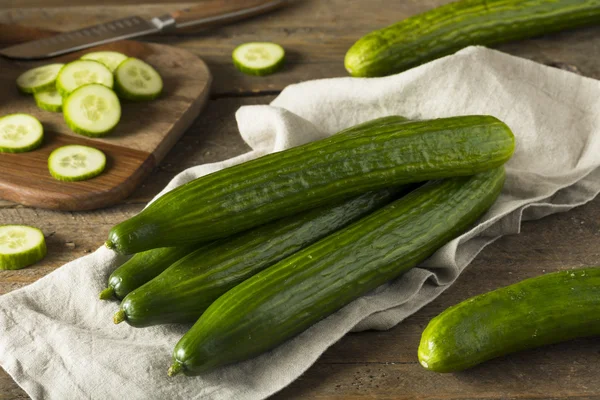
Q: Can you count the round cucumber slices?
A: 10